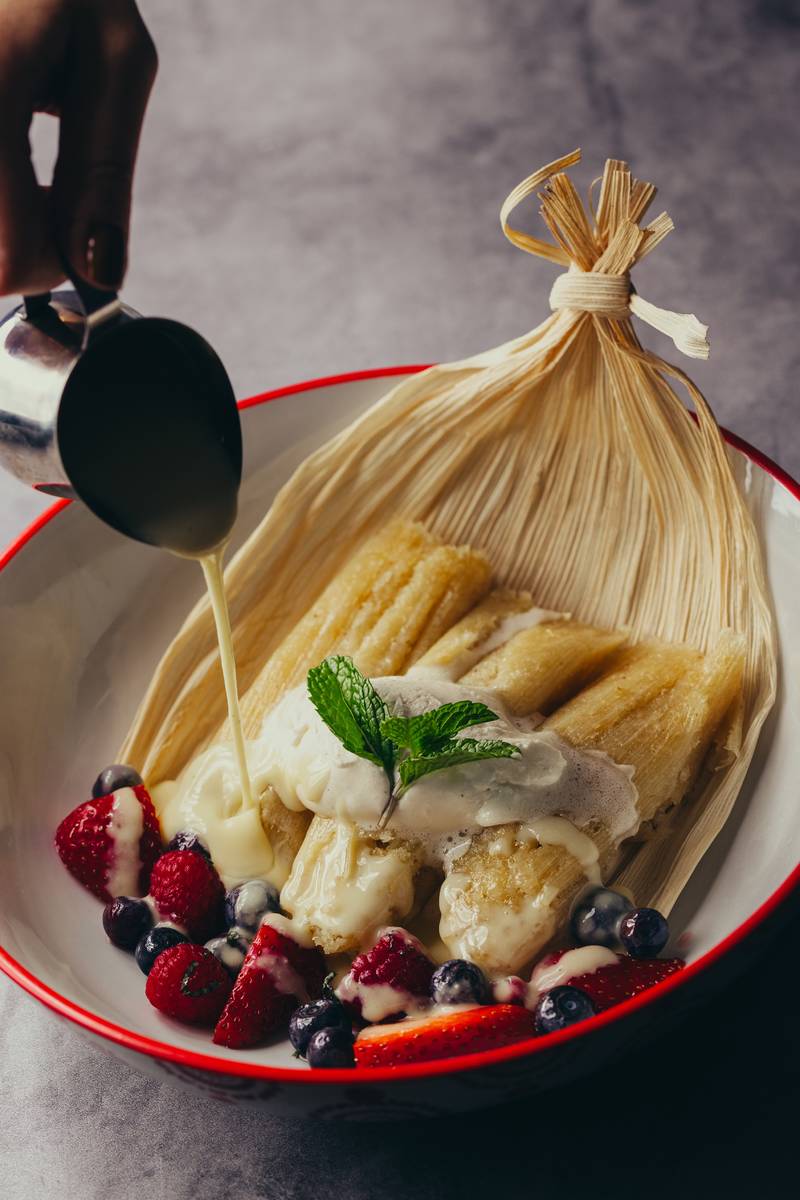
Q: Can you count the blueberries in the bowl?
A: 12